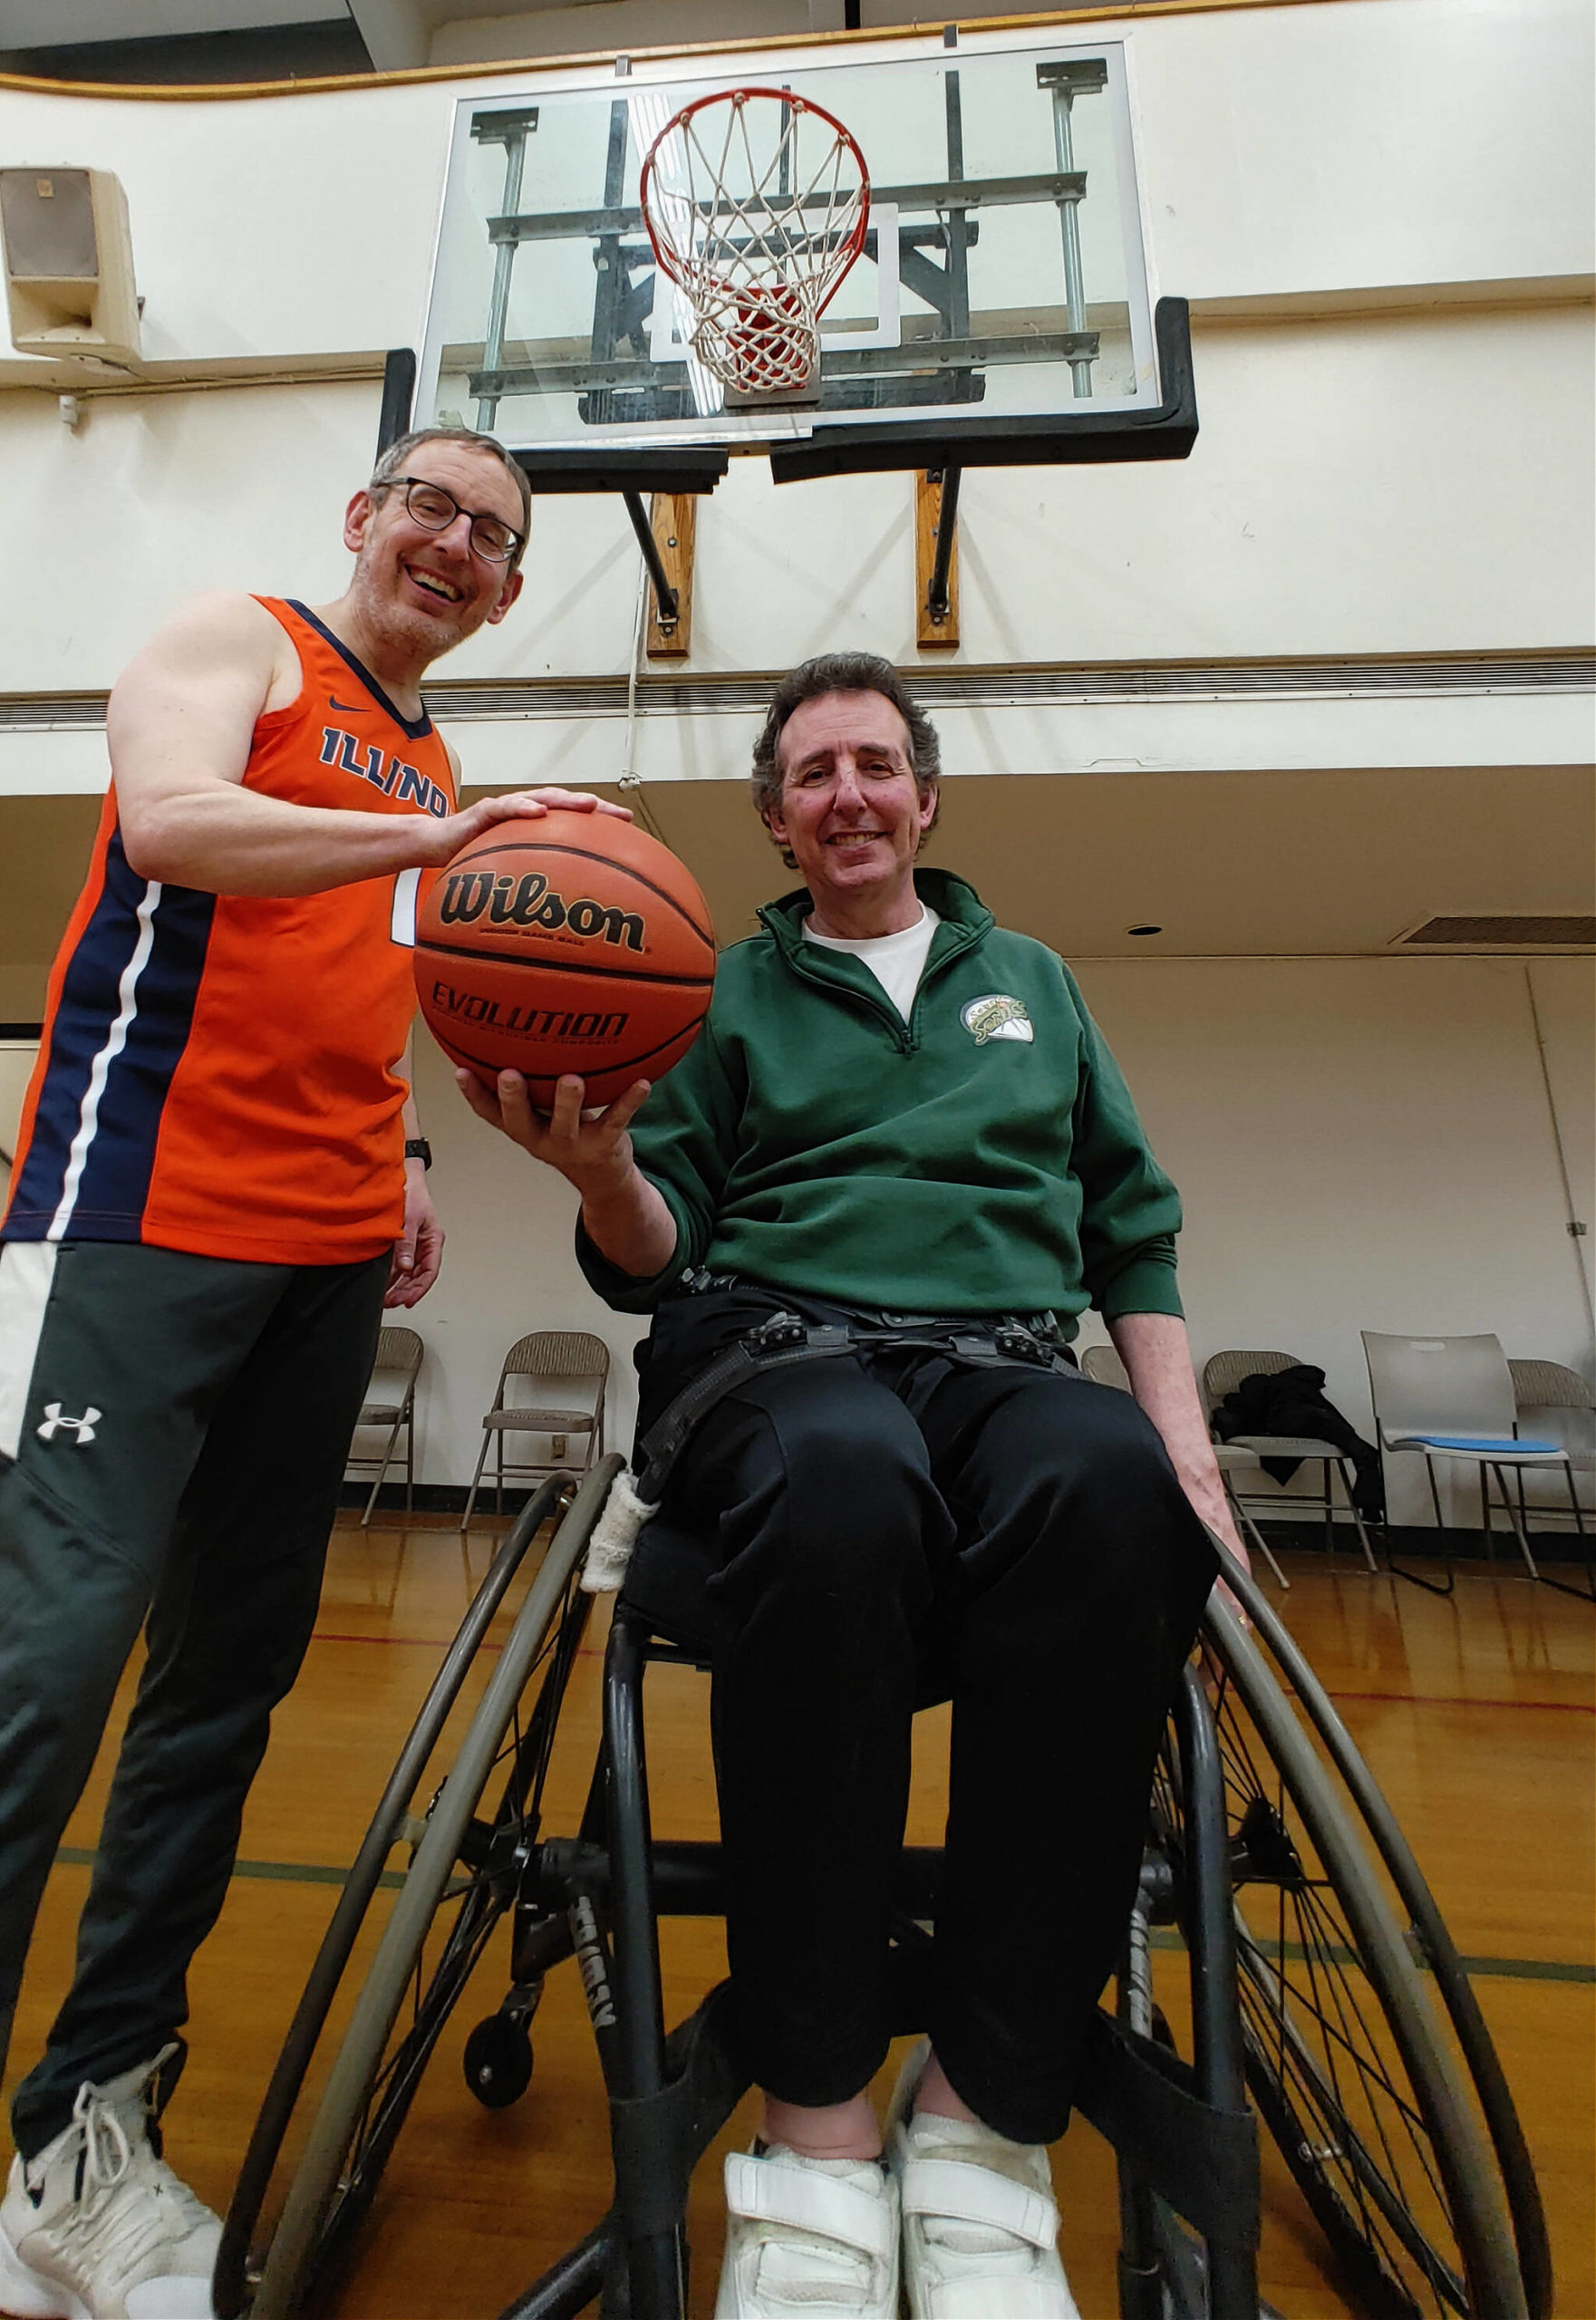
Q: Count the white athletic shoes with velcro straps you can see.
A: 2